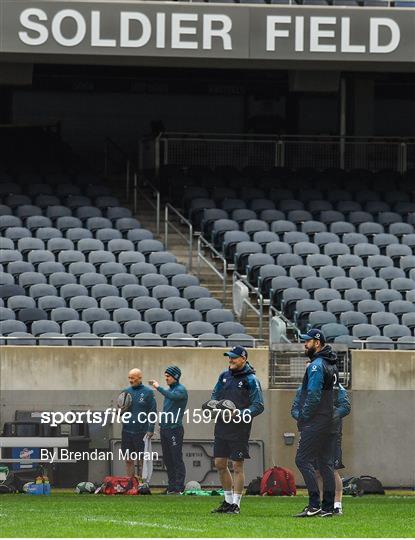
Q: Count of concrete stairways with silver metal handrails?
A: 1